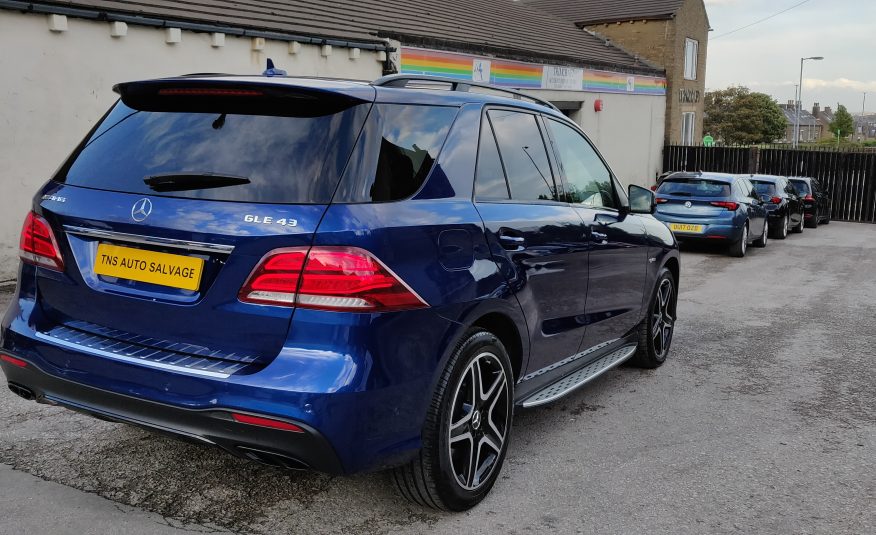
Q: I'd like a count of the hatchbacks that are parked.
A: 3